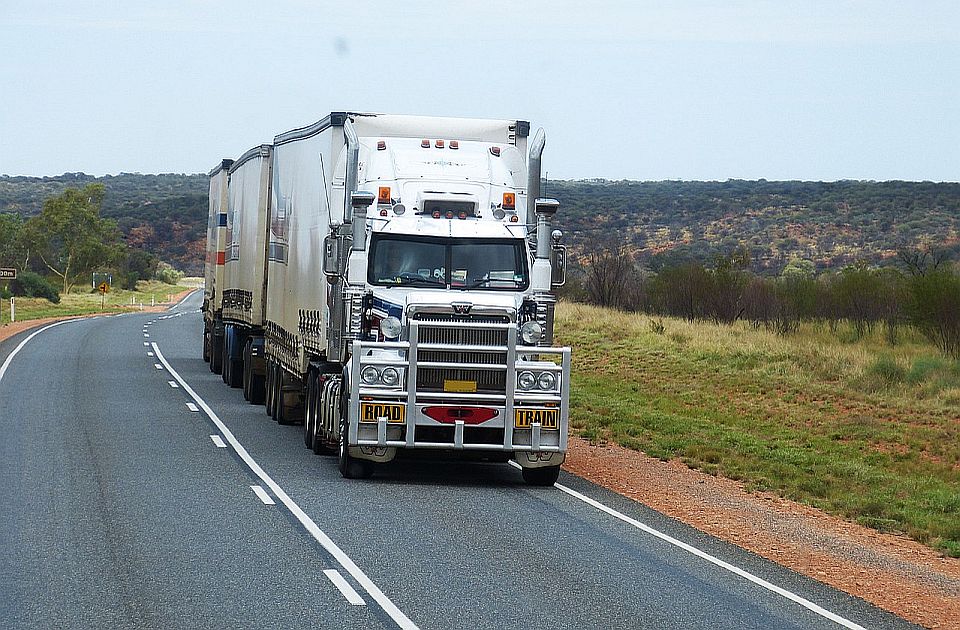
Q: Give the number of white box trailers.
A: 3